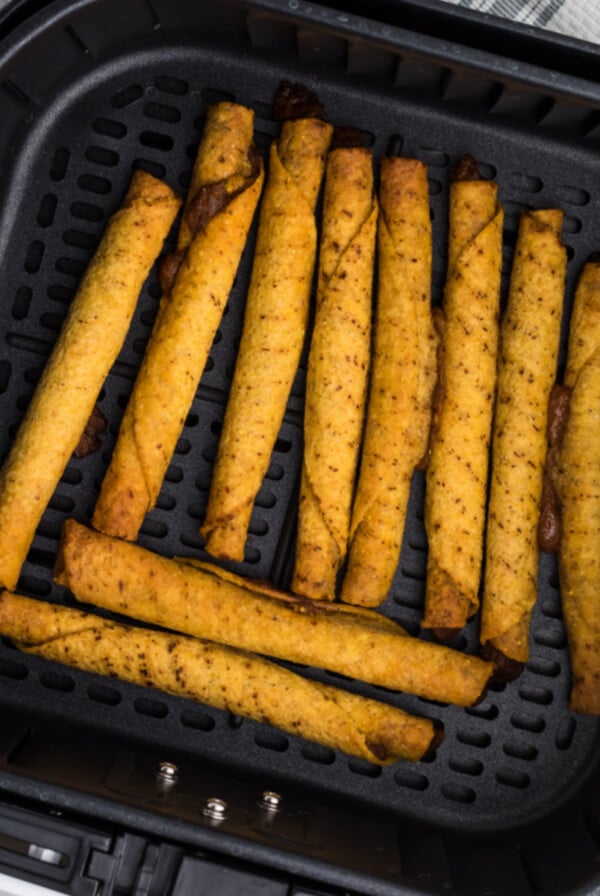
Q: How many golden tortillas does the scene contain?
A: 10